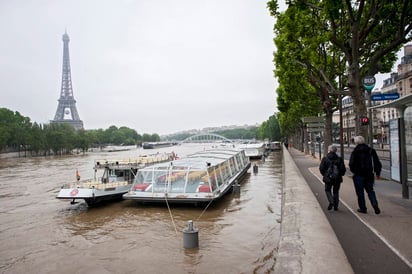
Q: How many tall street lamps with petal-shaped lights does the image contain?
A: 0